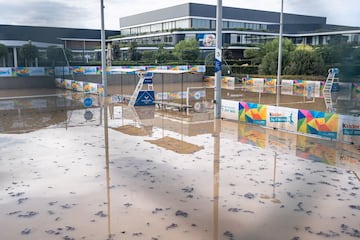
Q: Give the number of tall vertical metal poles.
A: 3